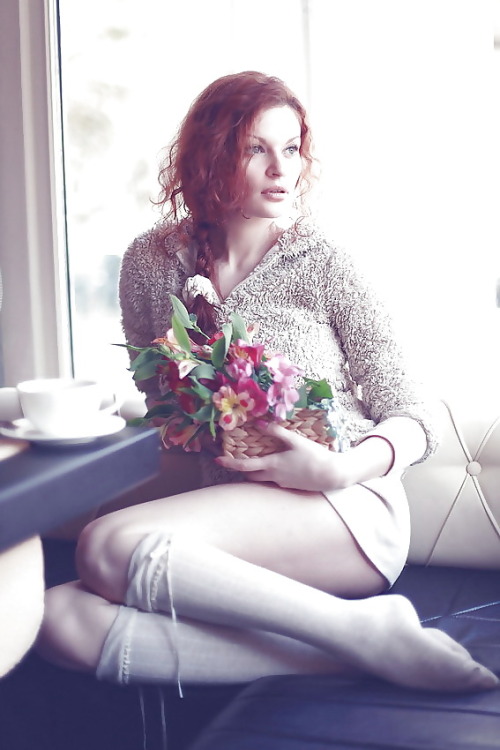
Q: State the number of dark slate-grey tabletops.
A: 1